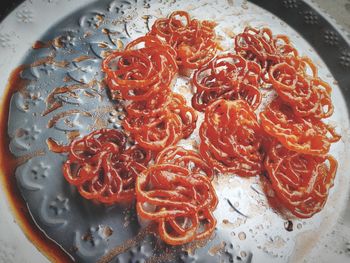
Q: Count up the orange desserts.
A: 11